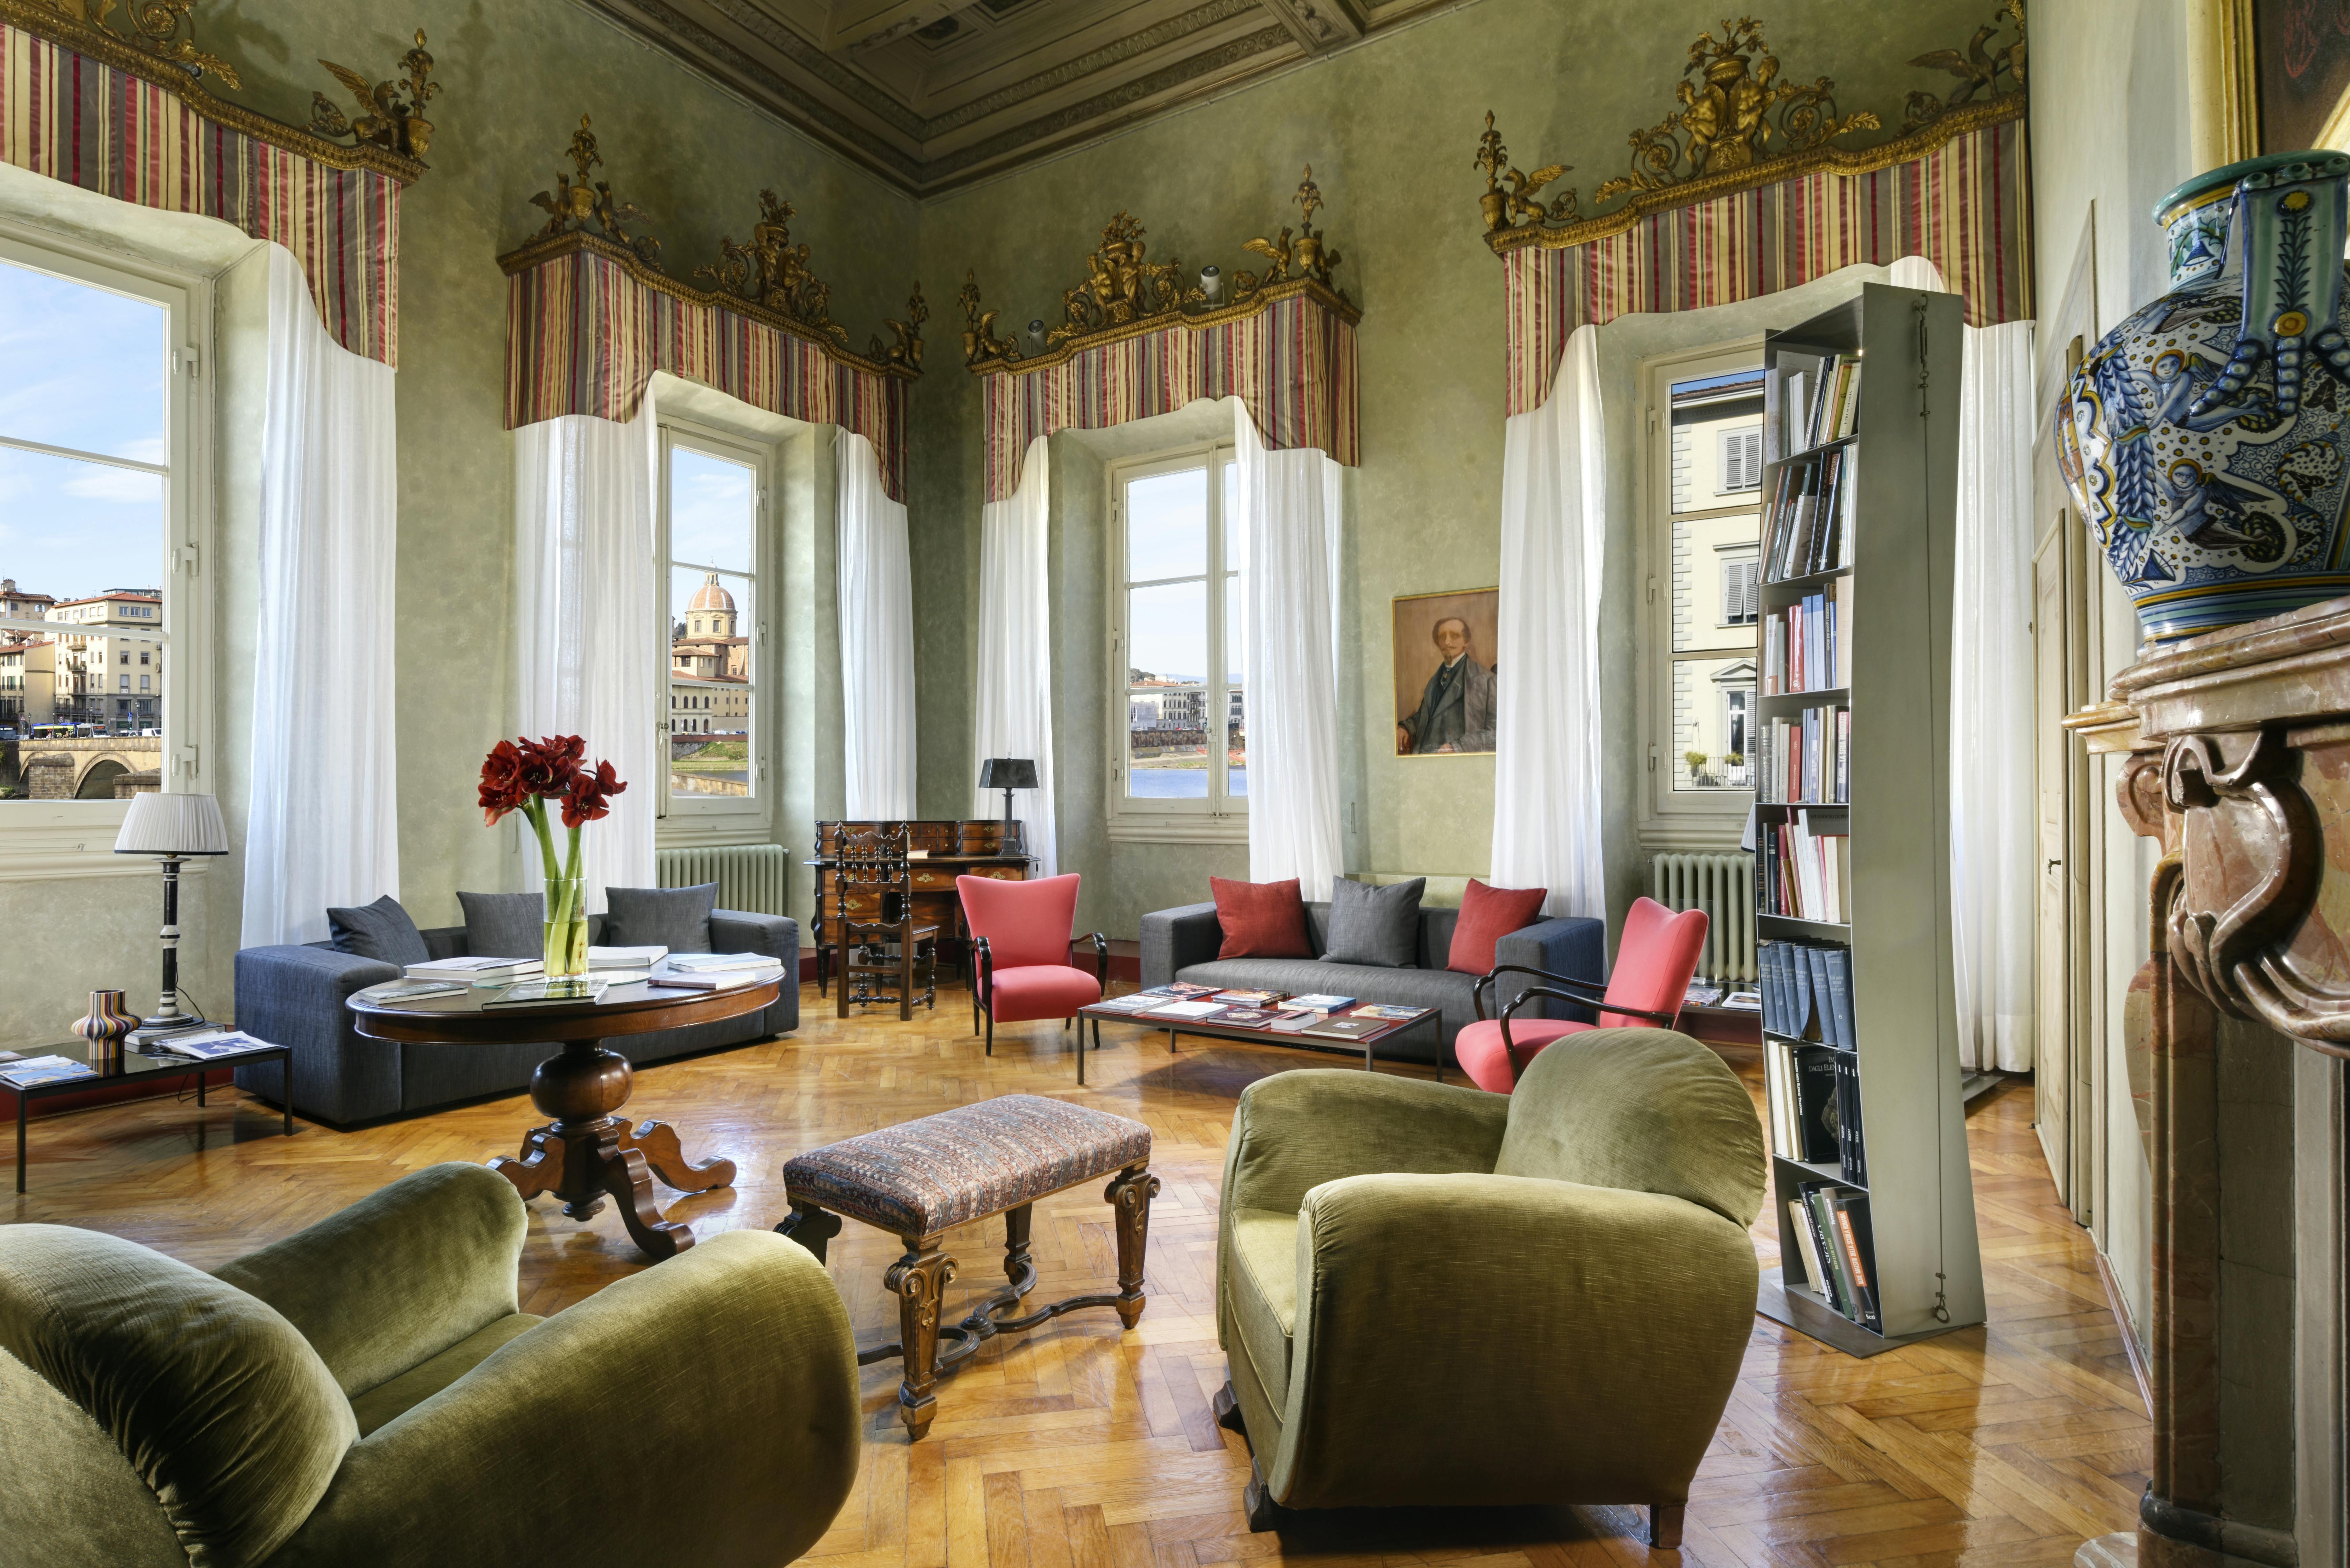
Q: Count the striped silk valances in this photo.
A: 4